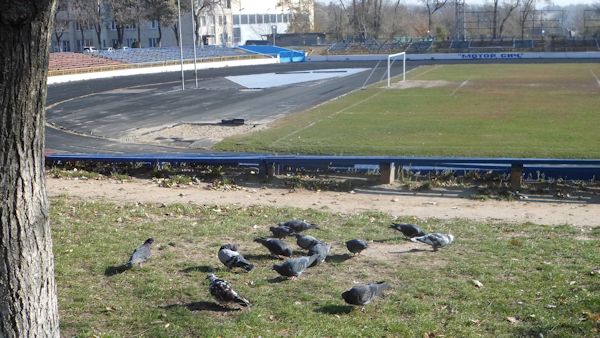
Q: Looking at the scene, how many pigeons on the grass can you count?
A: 13